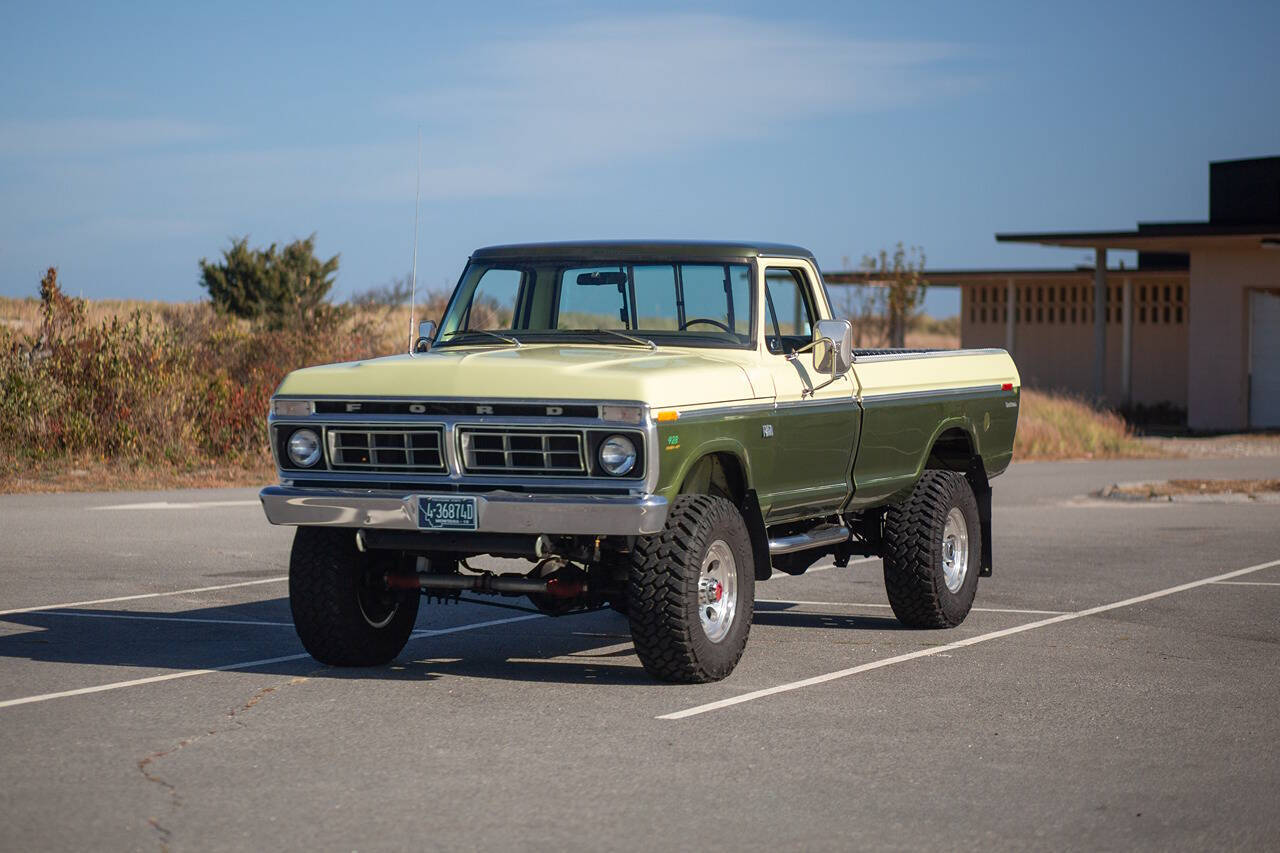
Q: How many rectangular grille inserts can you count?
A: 2